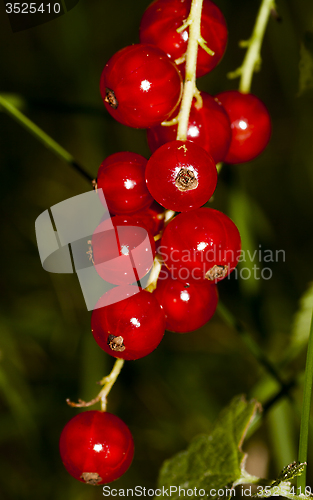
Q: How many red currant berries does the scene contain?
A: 12